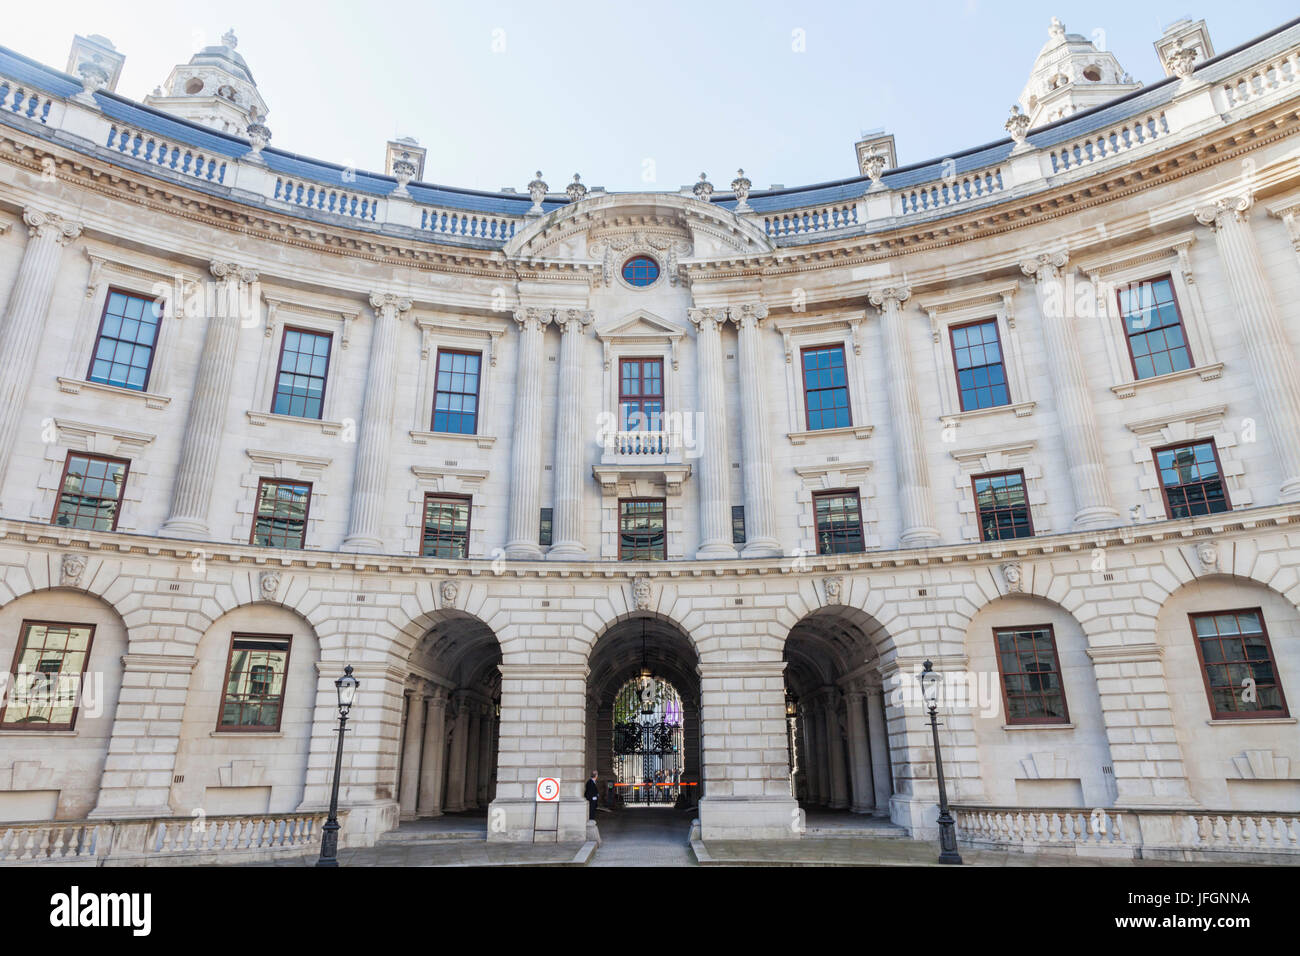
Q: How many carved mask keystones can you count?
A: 7